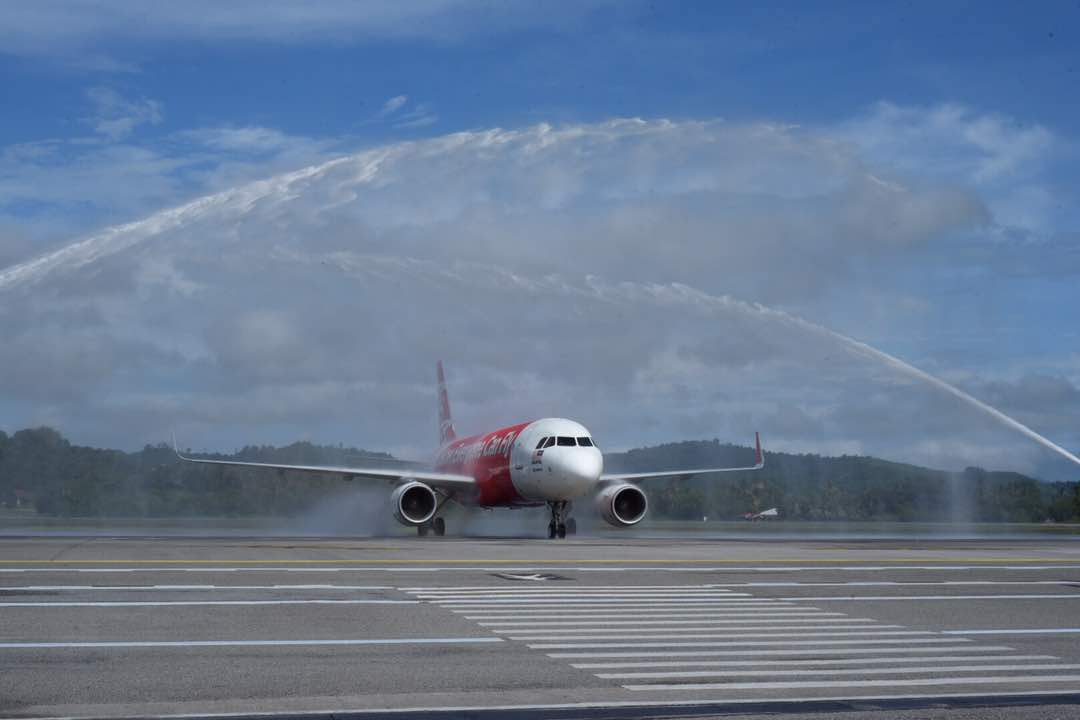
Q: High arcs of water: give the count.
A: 2